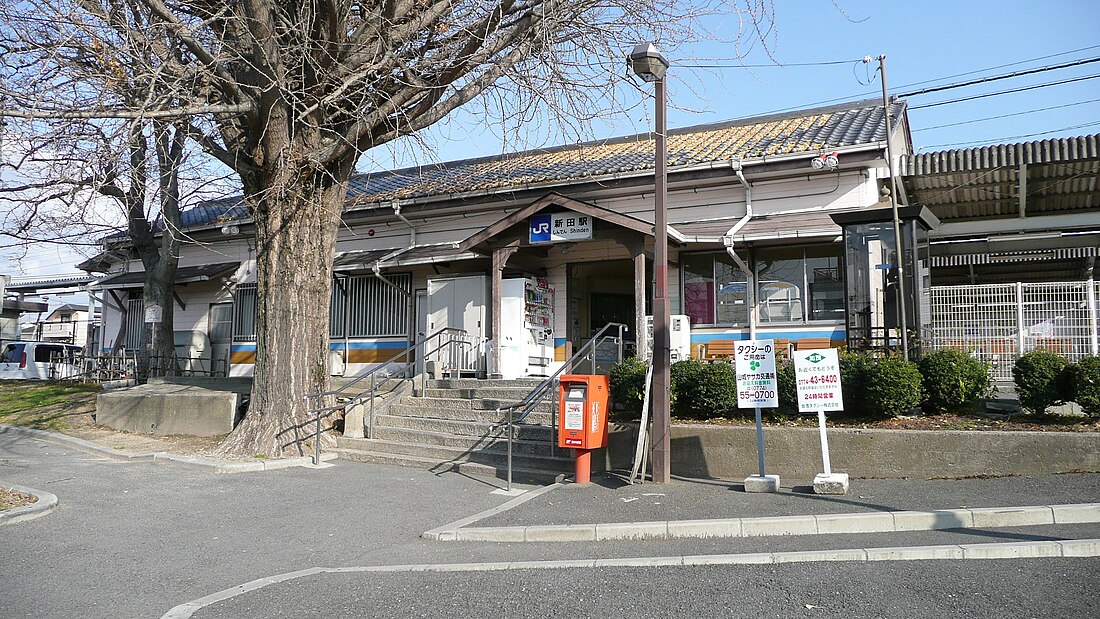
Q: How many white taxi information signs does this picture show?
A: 2